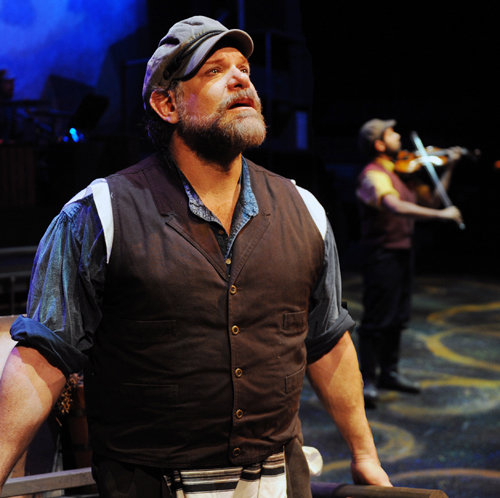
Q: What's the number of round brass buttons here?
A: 5